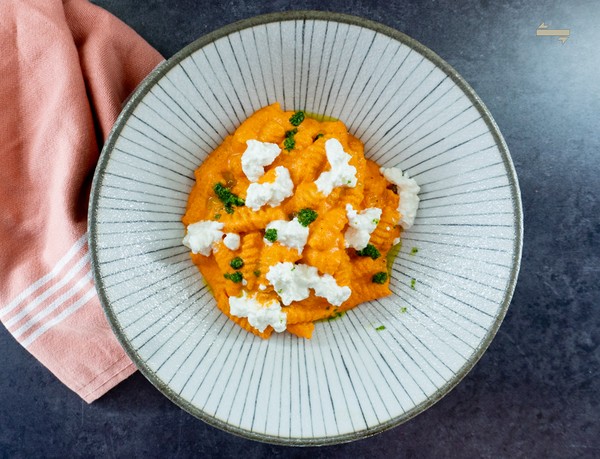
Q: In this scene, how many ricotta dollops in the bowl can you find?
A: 9